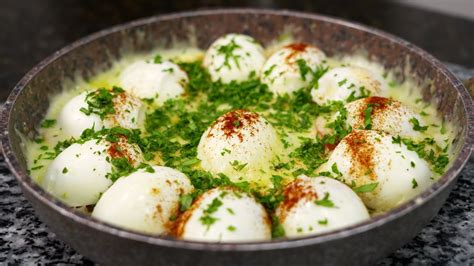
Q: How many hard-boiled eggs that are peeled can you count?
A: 12